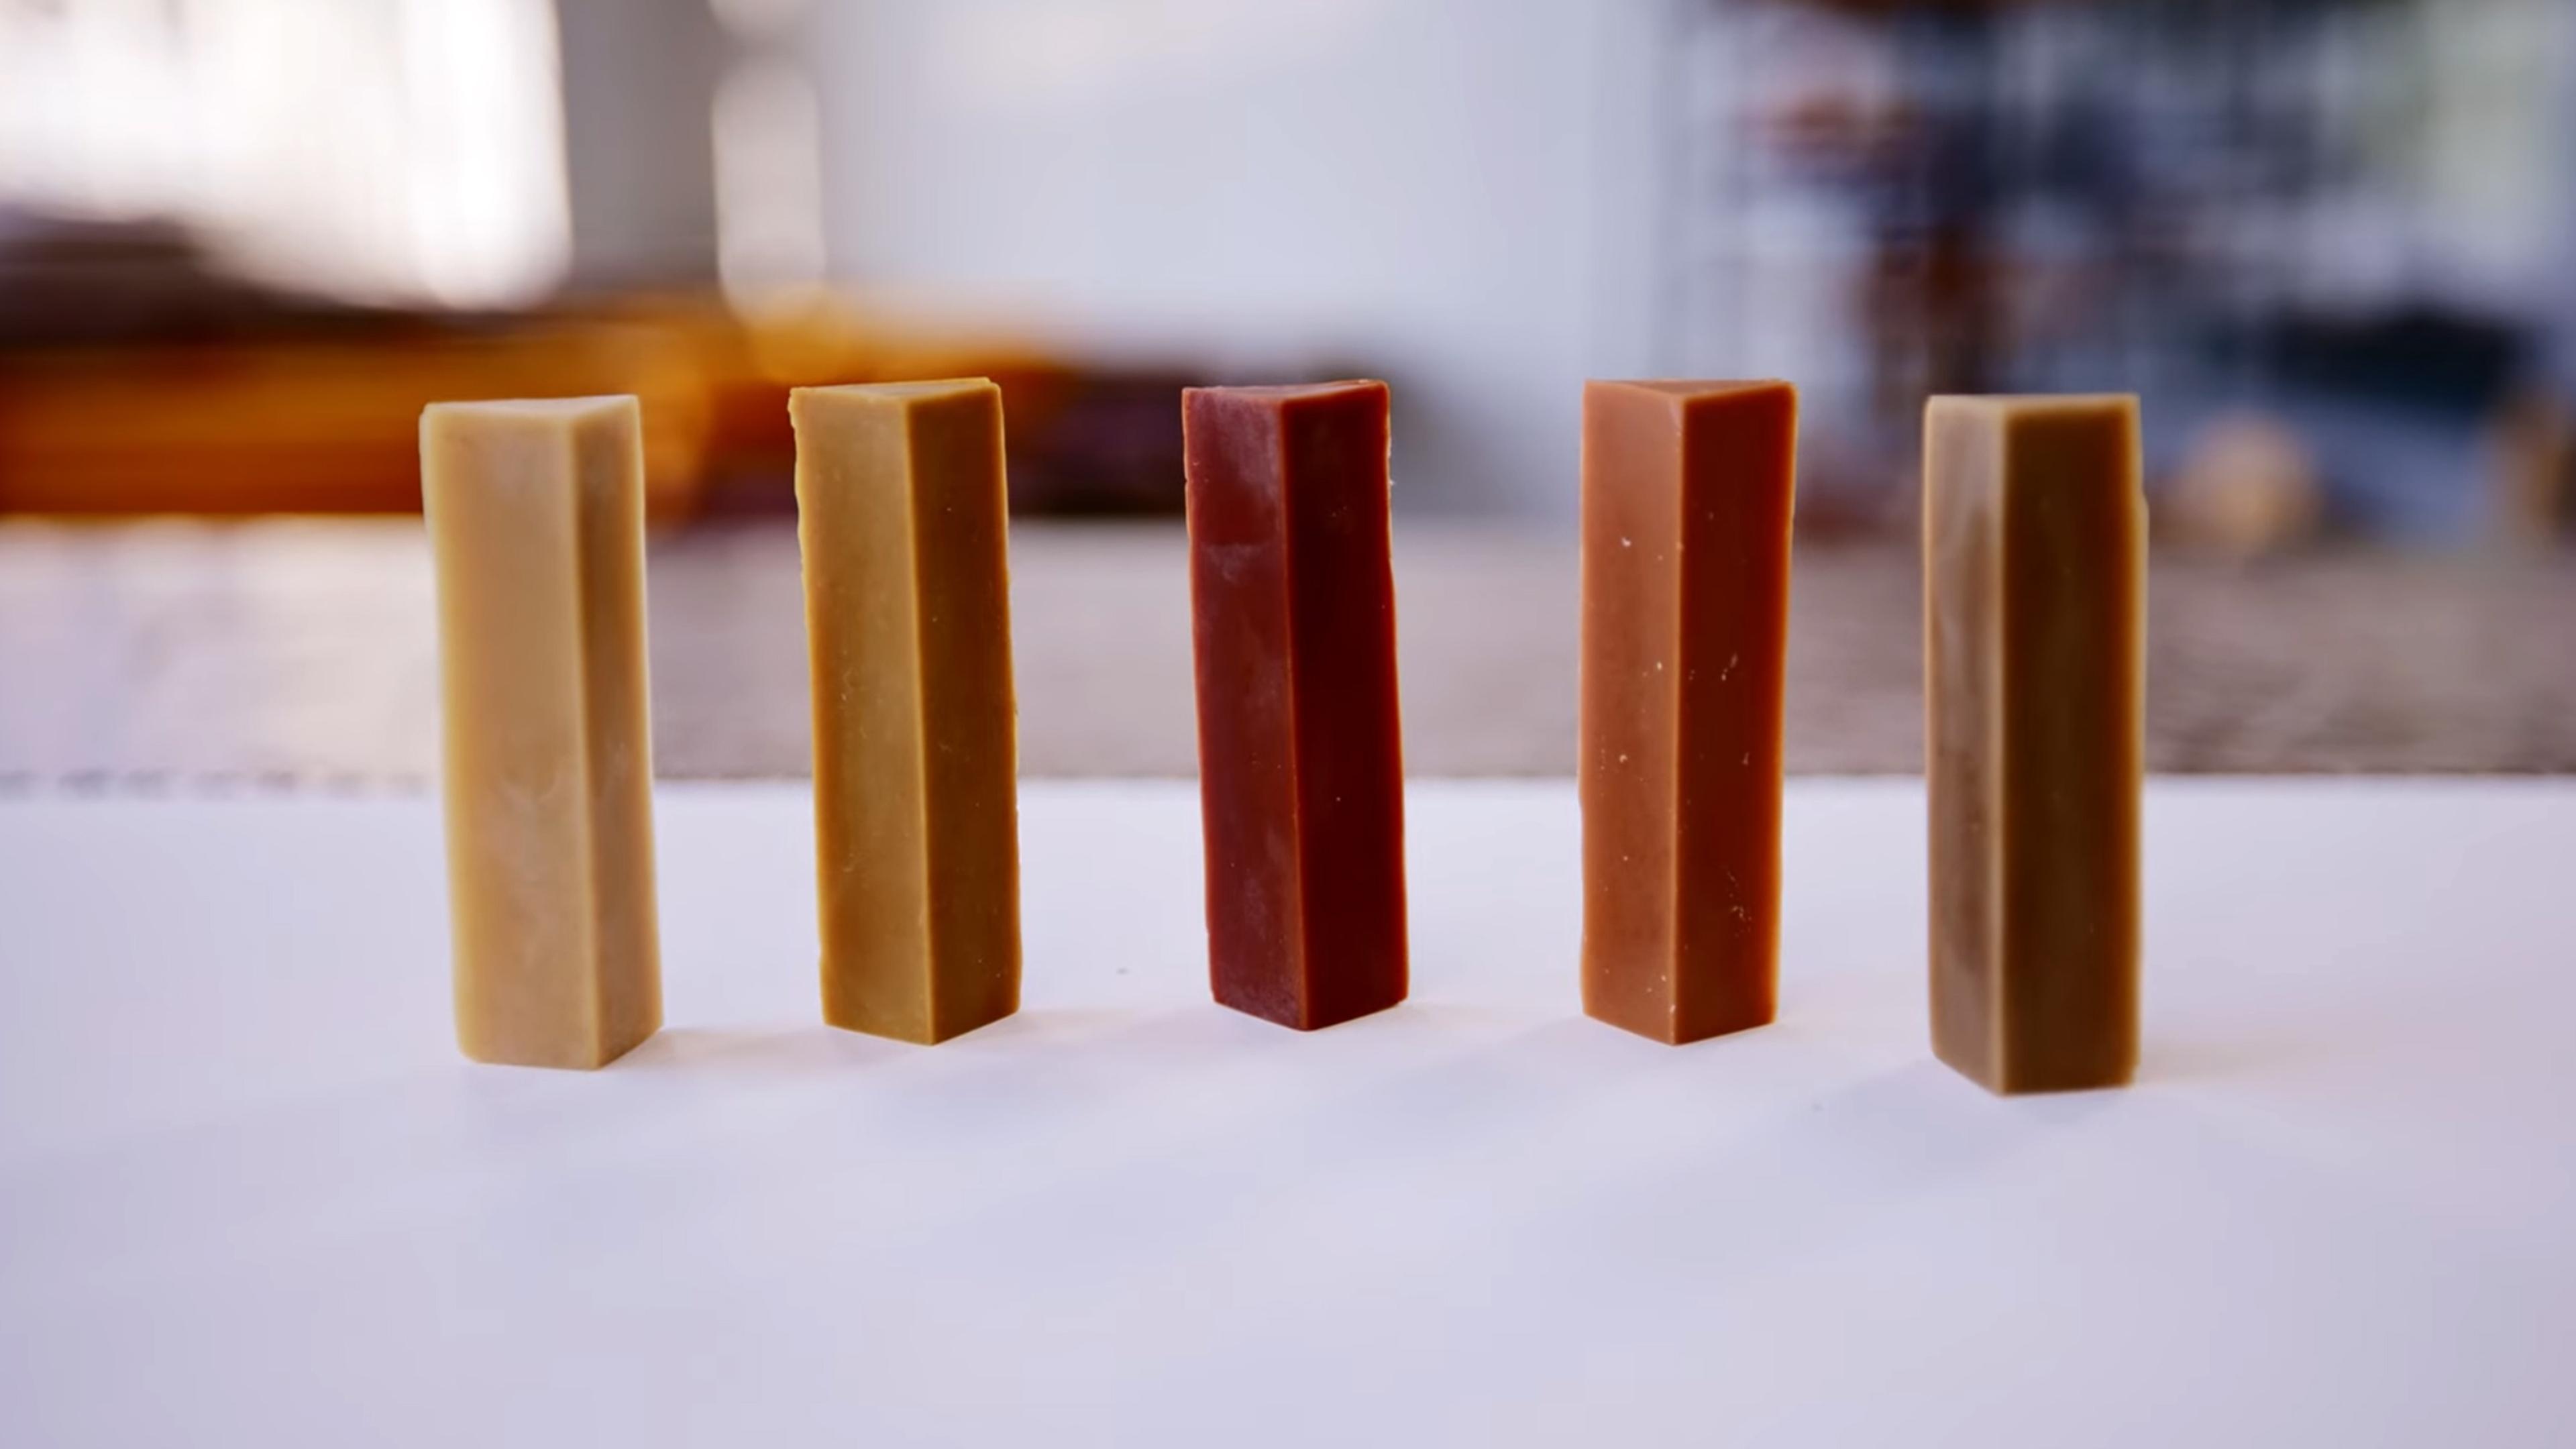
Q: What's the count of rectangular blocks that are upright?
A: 5